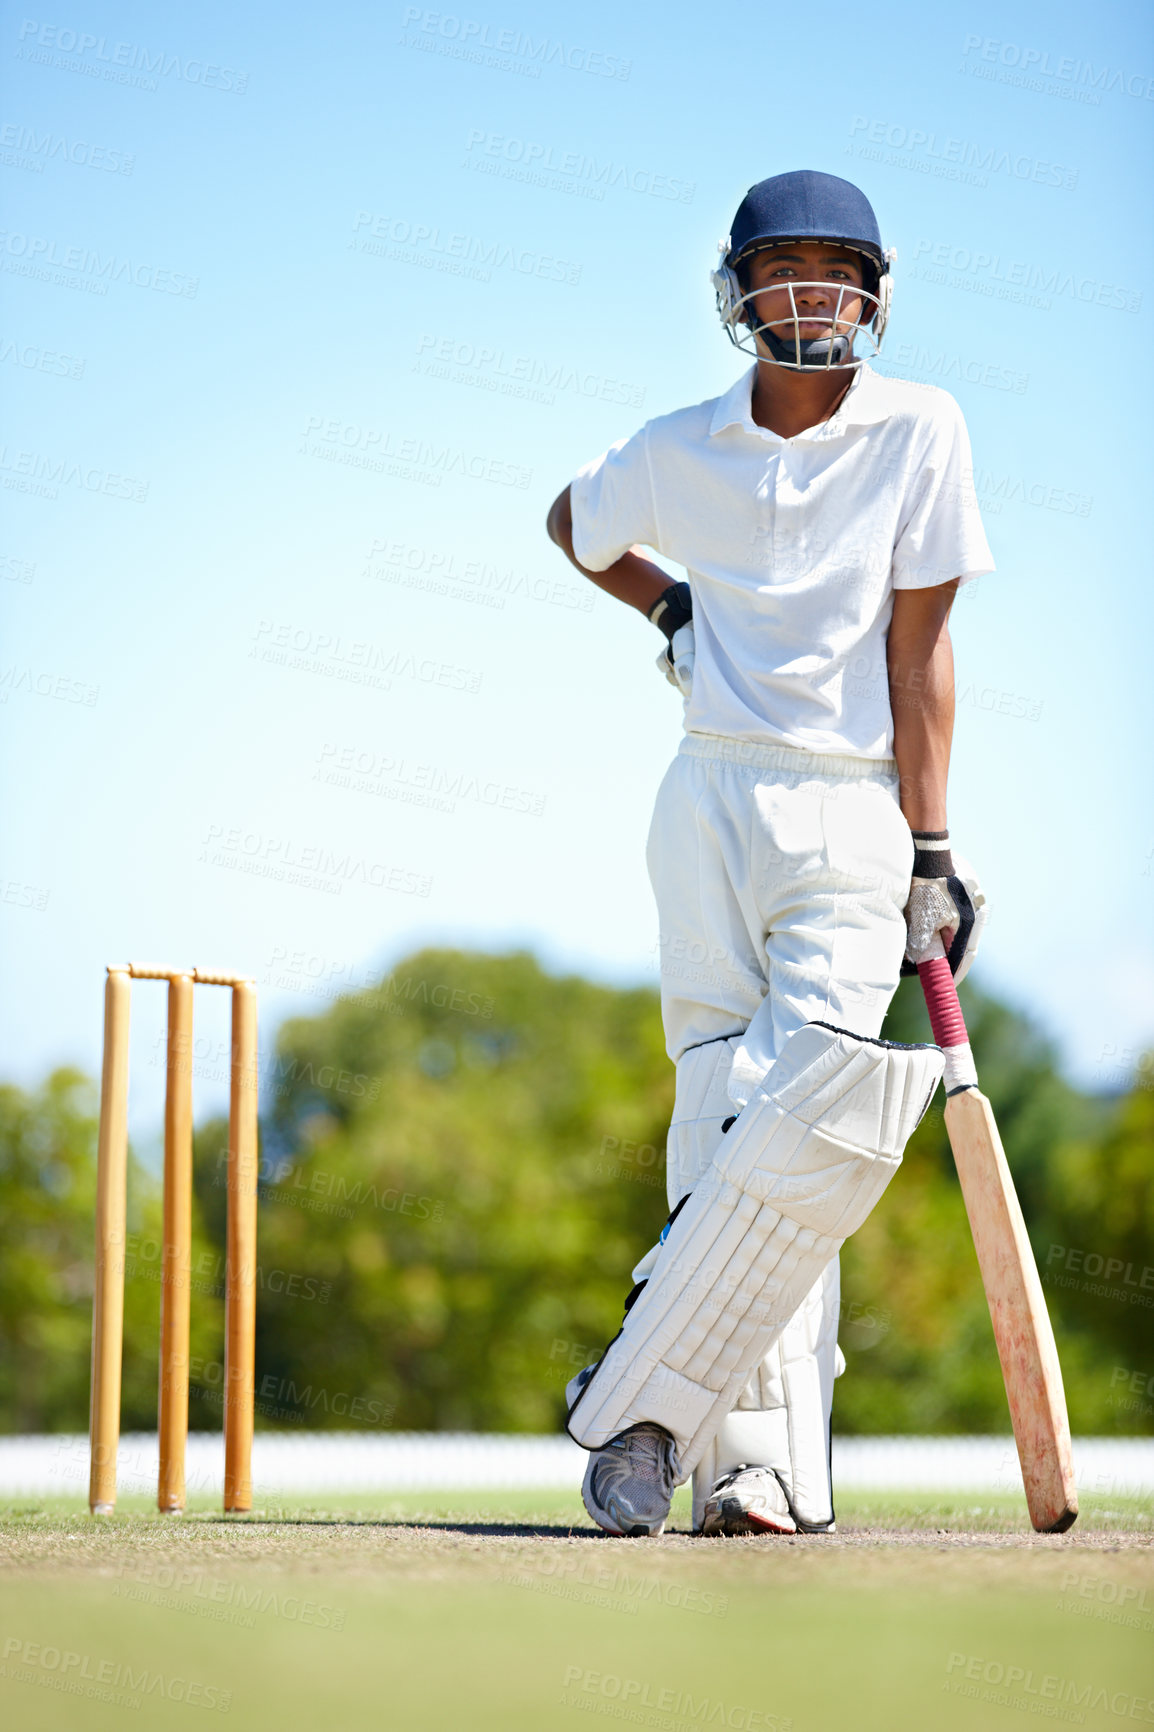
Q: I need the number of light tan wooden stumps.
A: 3